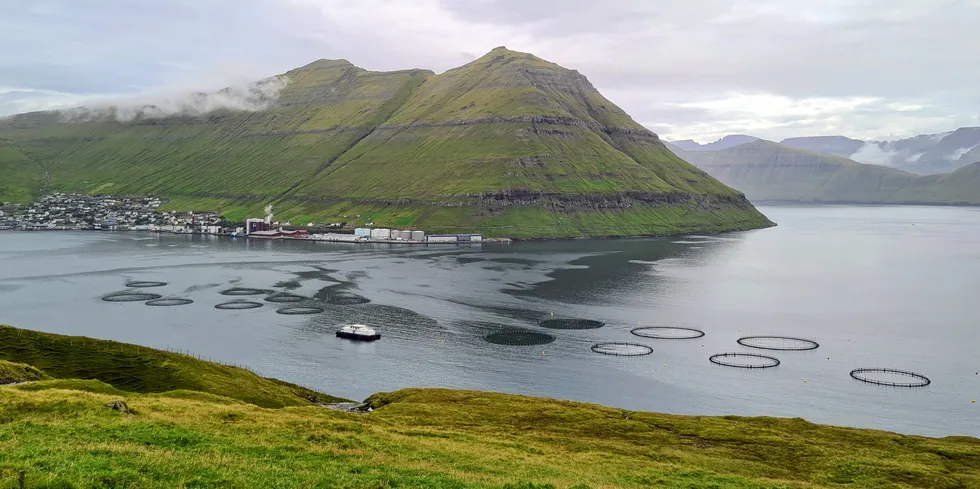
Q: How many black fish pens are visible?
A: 15